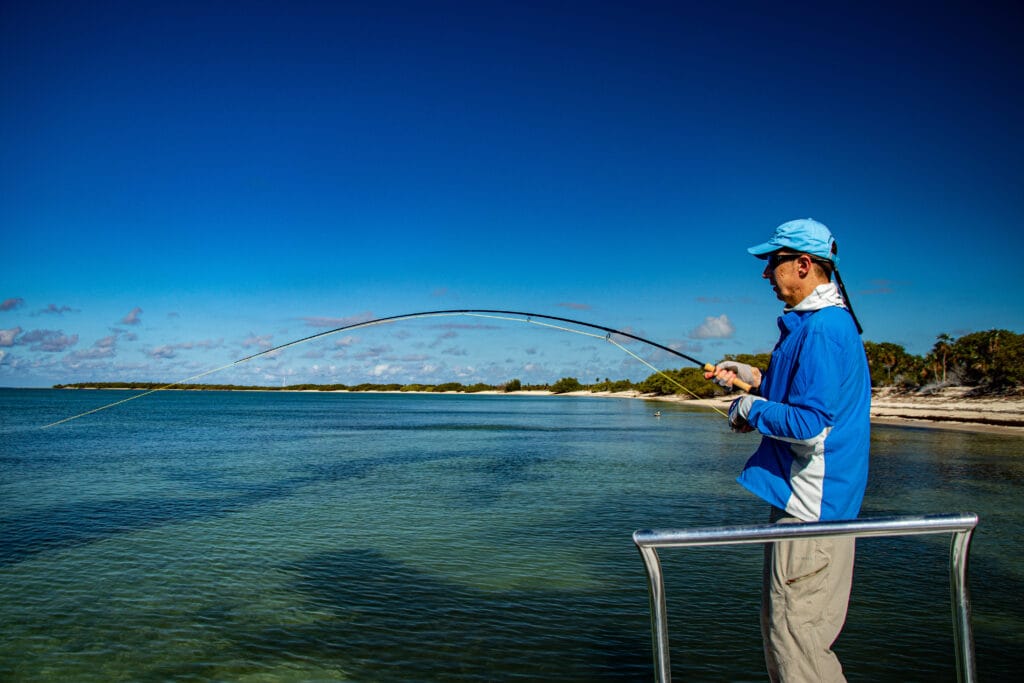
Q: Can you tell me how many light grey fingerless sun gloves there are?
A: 2